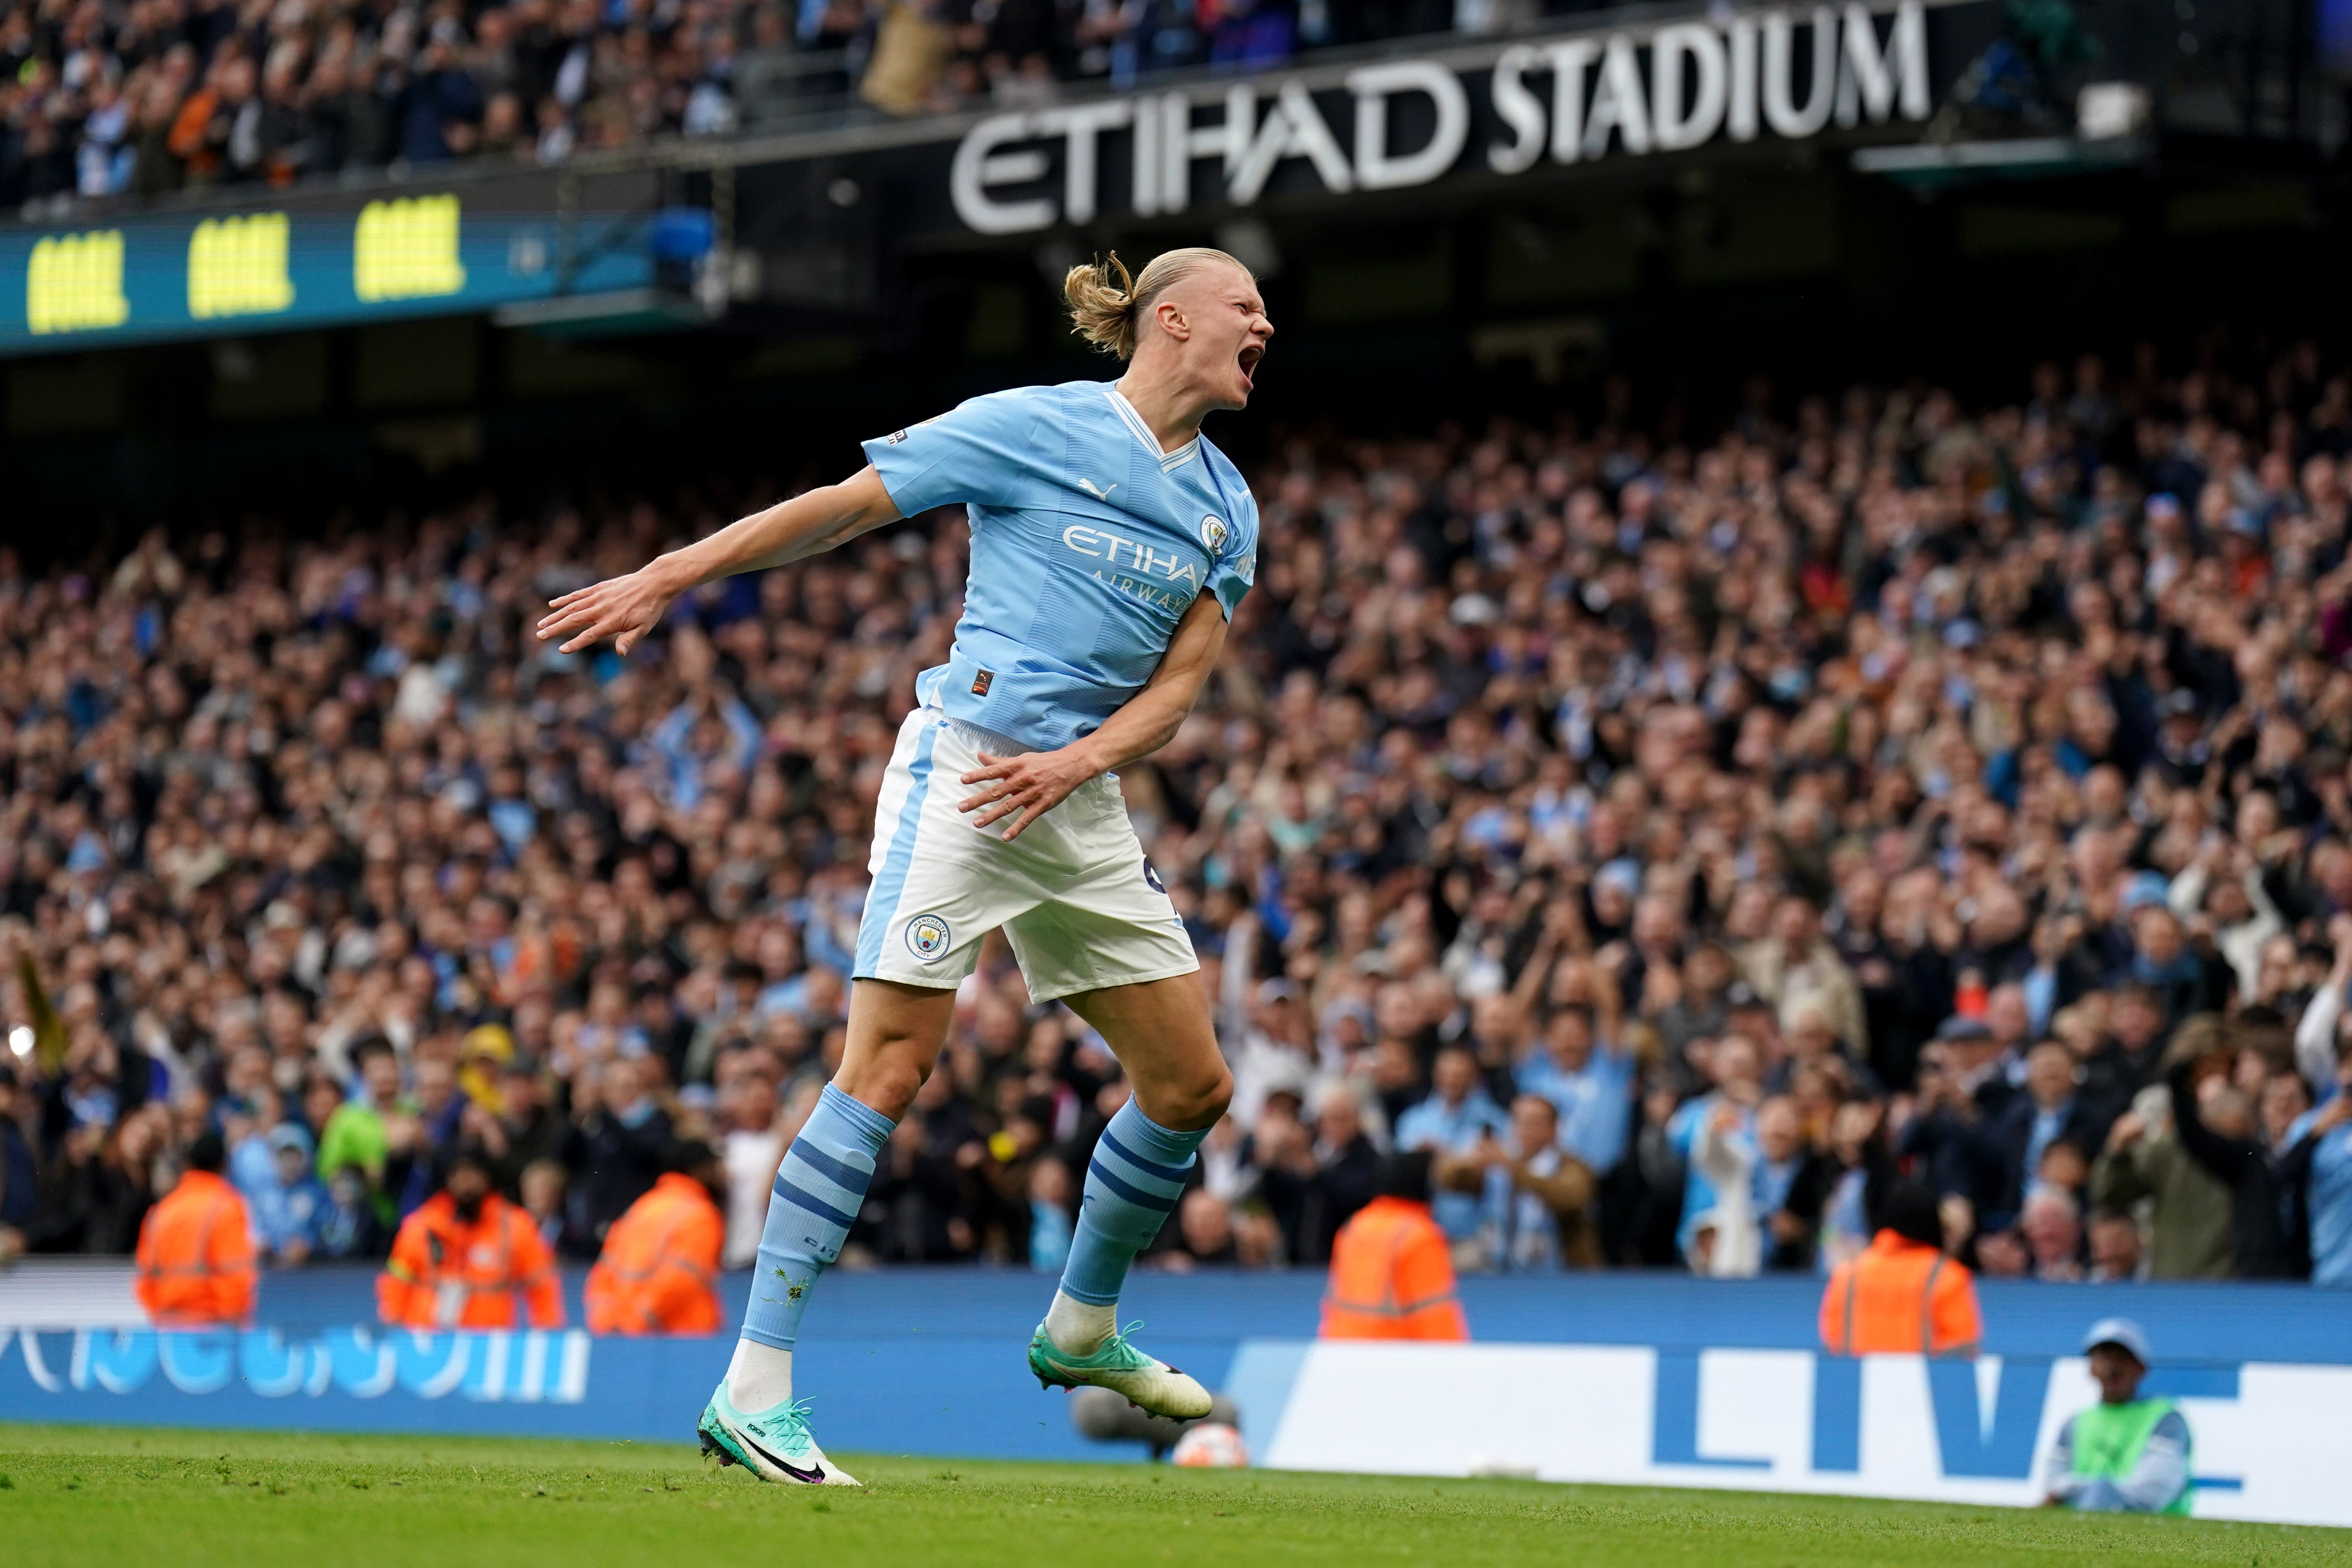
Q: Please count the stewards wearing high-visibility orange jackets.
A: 5